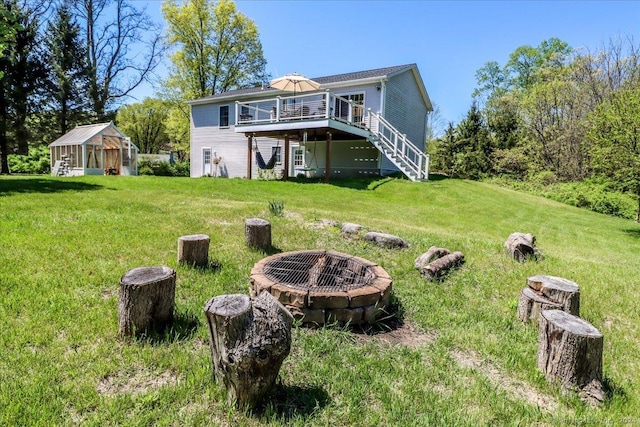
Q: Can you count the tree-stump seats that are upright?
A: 6